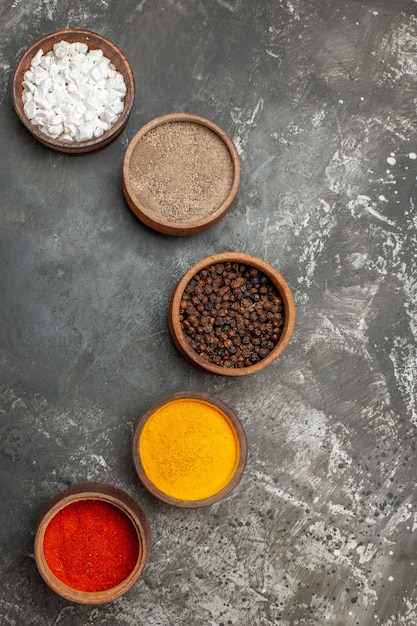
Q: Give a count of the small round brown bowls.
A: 5